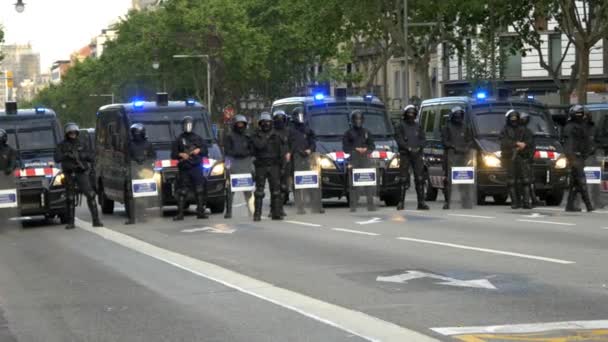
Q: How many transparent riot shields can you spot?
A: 7